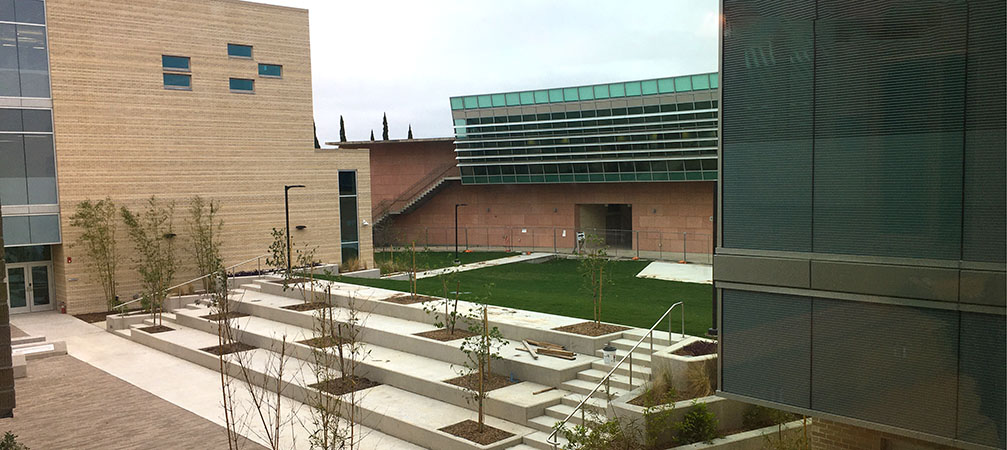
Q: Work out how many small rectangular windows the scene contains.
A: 5